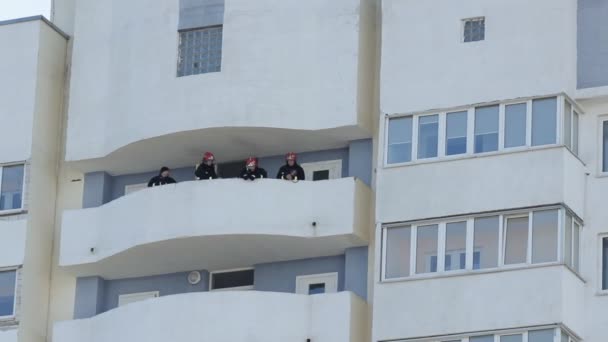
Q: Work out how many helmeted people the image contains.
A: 3